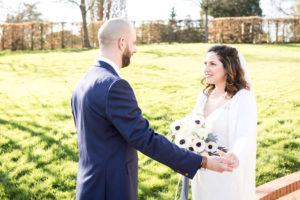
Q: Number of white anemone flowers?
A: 6